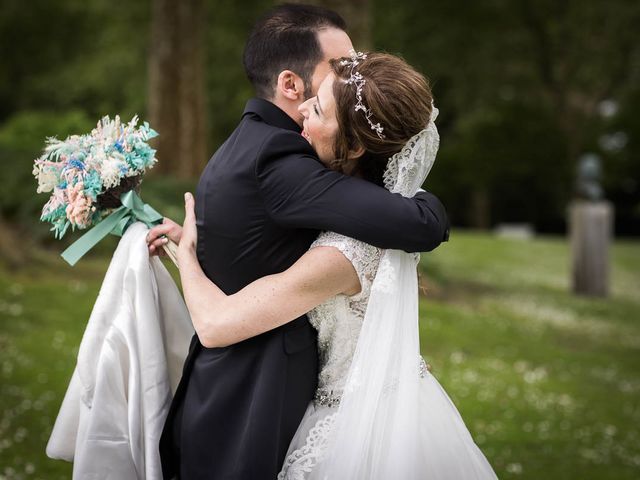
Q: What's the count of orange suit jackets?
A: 0